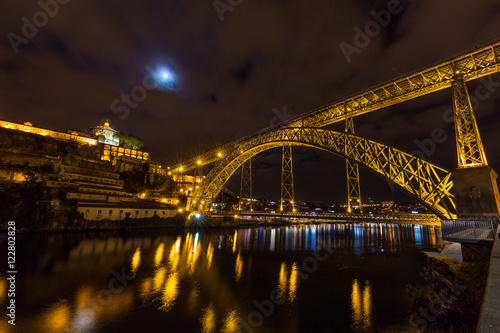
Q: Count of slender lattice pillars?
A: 4